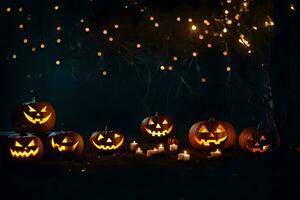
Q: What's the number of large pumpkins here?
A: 7